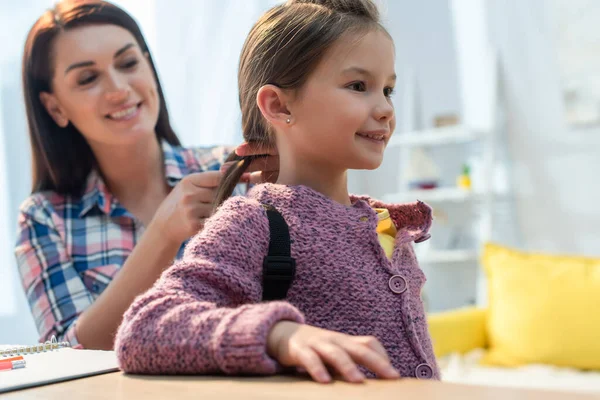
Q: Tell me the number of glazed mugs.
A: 0